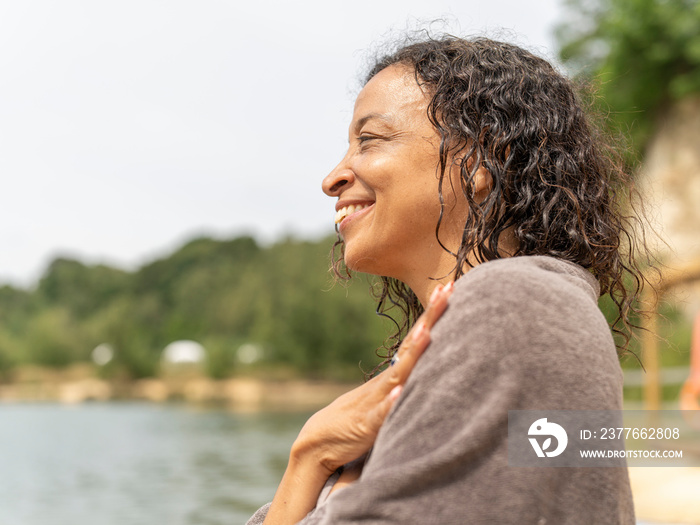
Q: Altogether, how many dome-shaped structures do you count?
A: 3